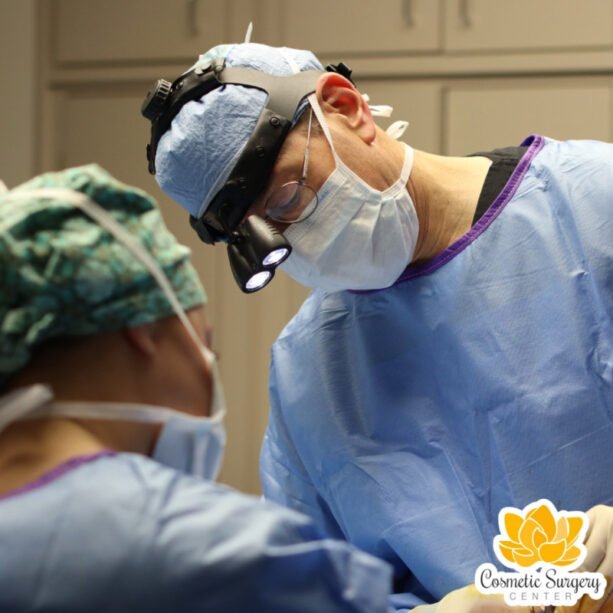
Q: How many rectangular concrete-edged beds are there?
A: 0